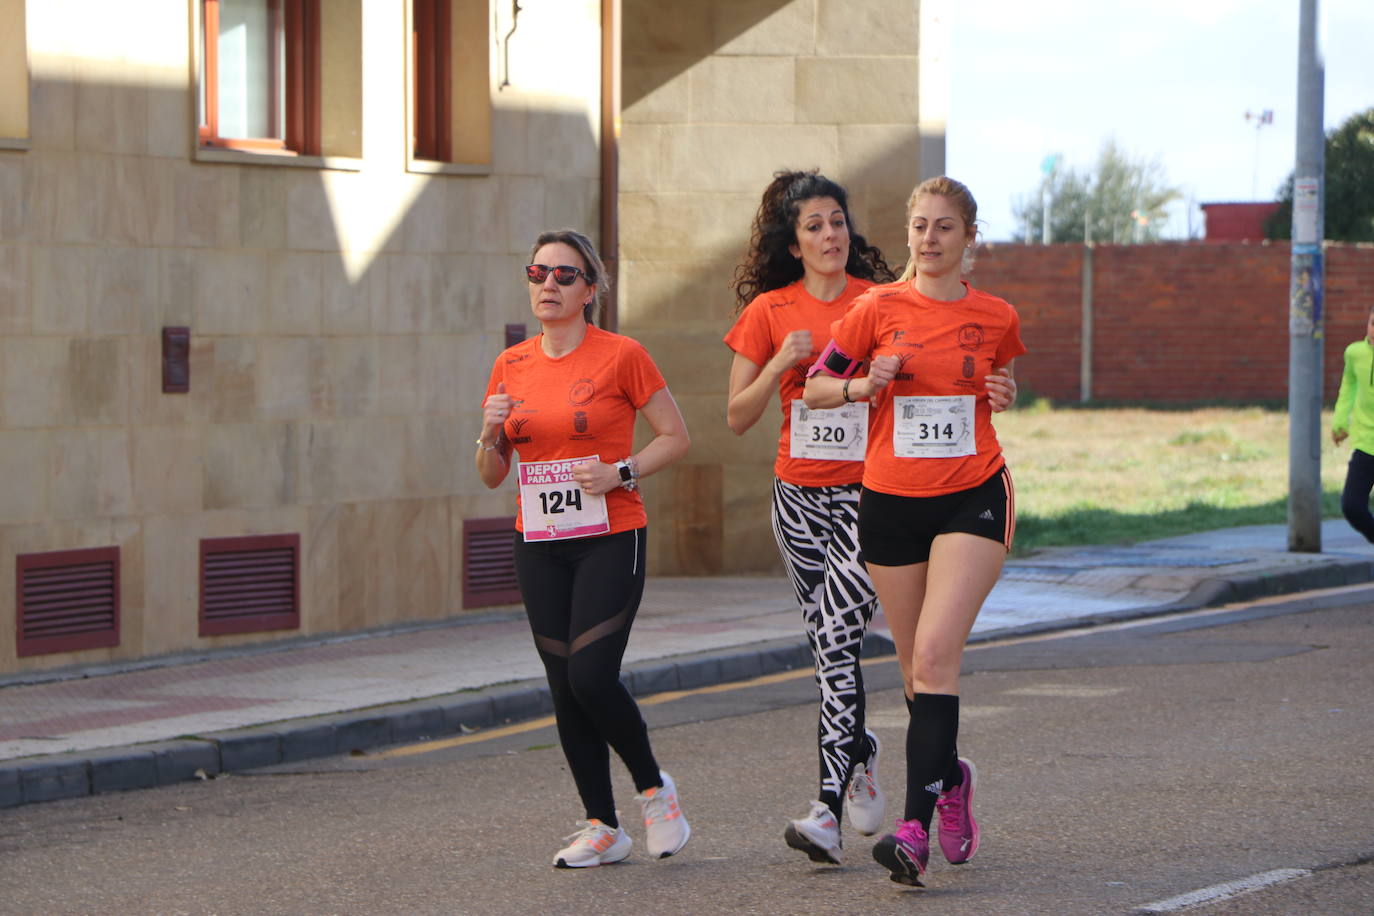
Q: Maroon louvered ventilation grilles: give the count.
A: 3